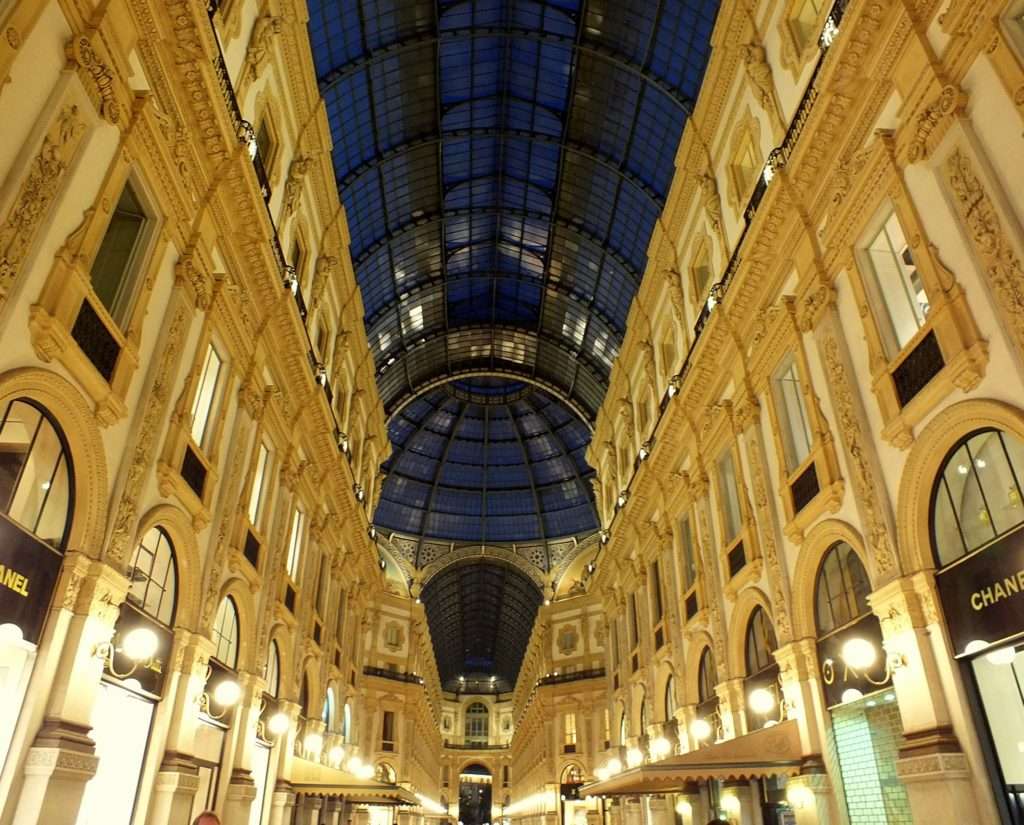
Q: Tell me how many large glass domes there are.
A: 1